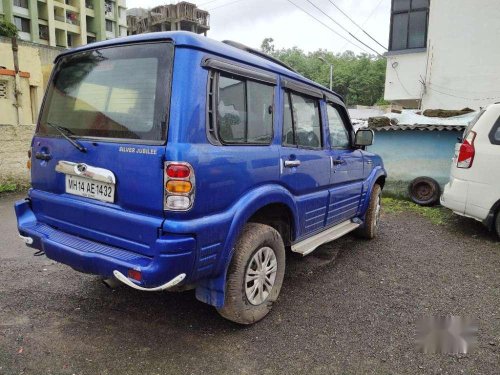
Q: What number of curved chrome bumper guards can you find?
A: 2